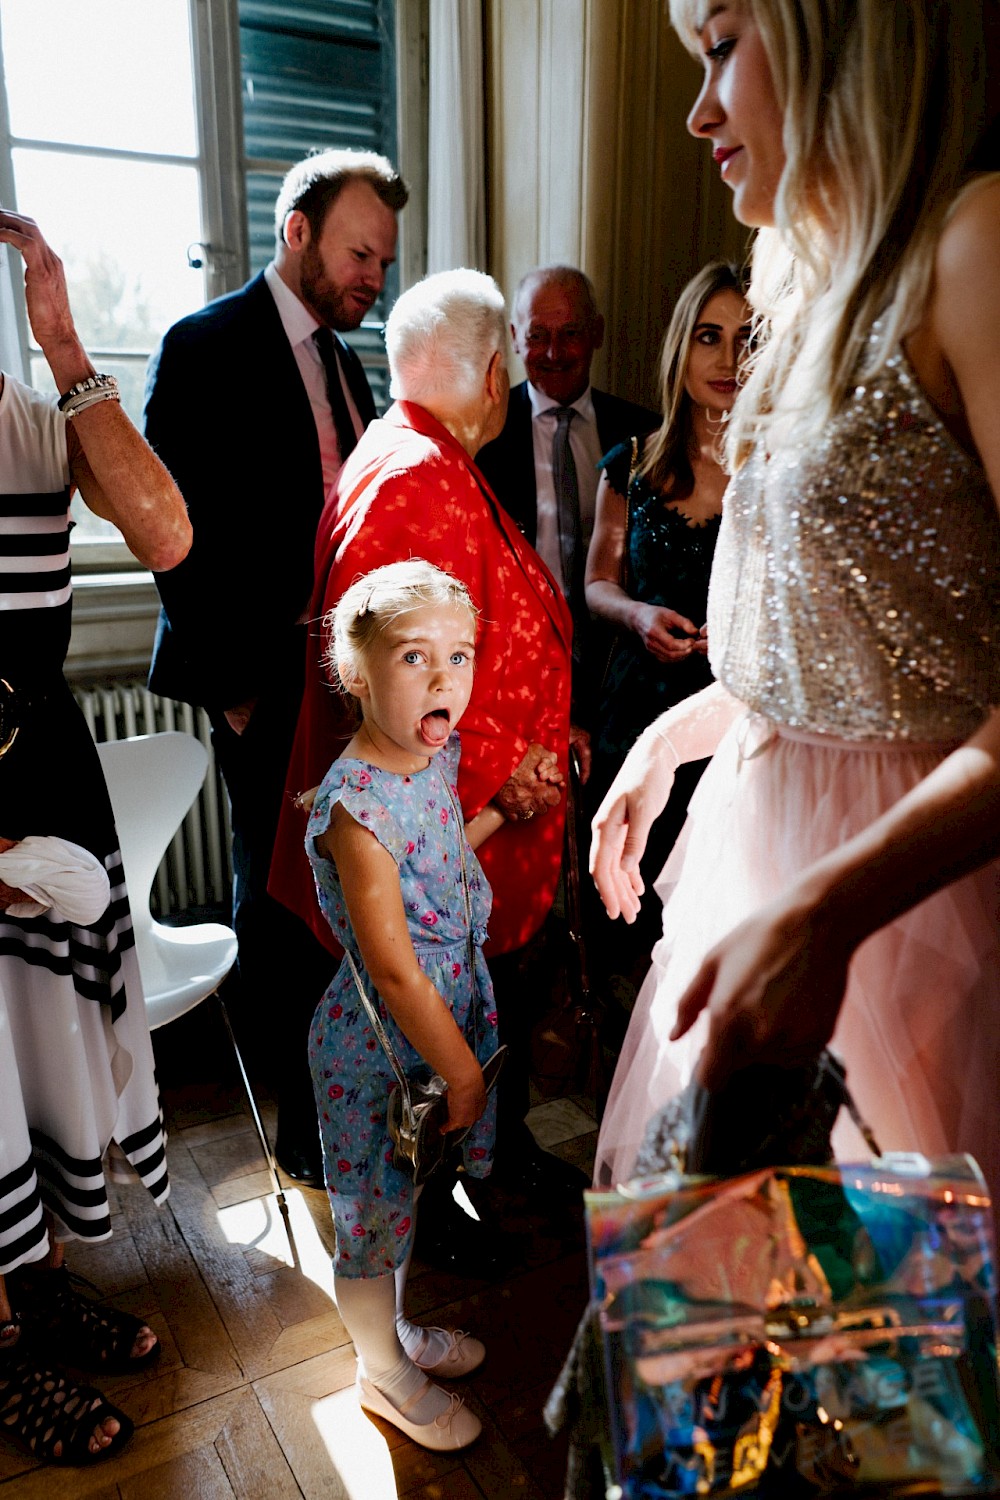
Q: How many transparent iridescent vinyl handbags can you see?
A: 1